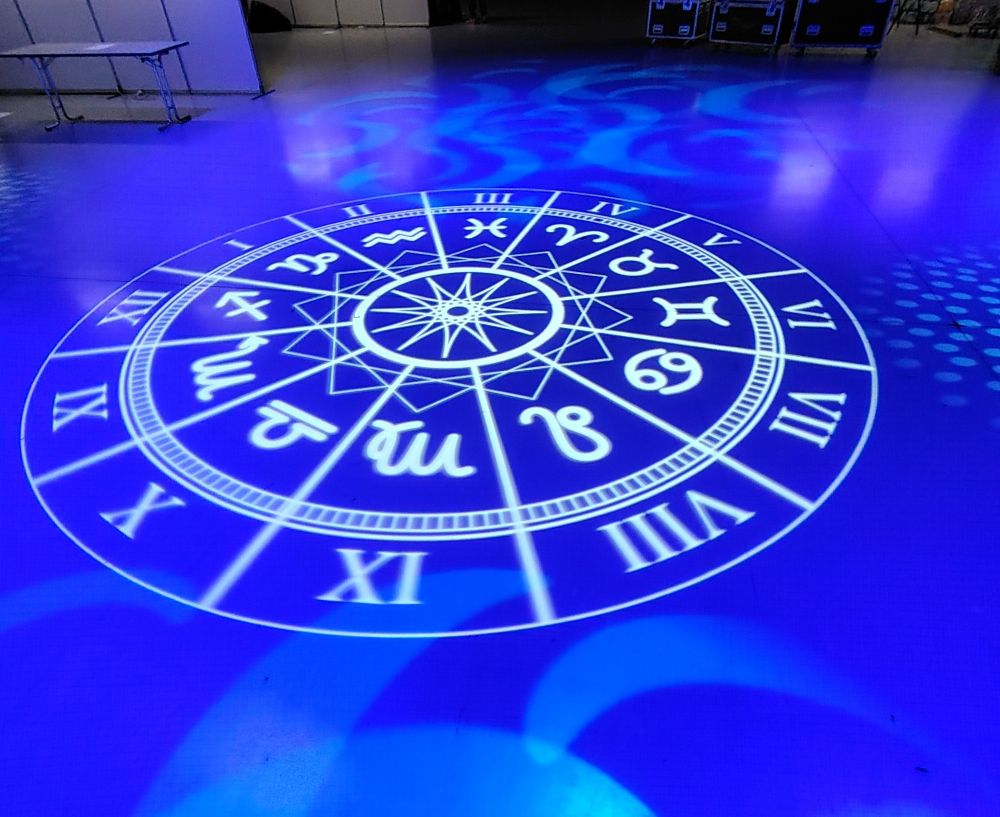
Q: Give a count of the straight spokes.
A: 12